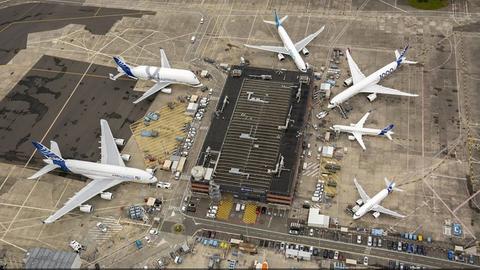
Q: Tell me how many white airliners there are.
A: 6